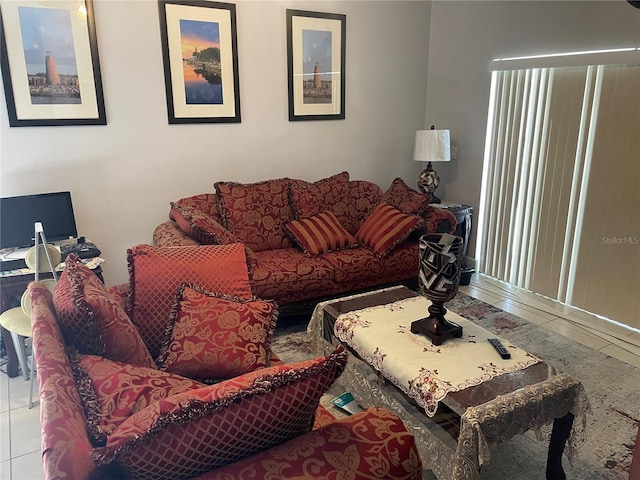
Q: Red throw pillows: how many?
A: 11